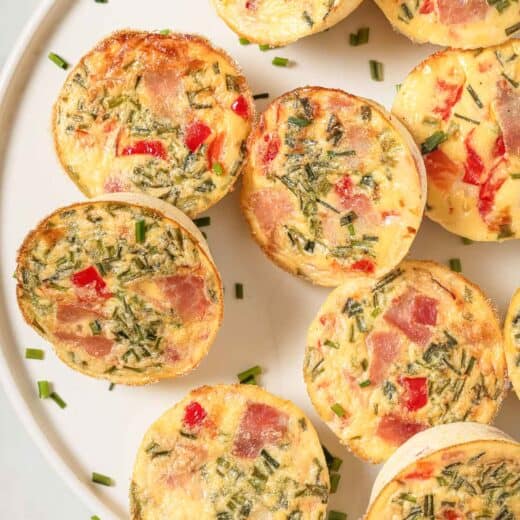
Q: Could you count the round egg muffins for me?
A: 10